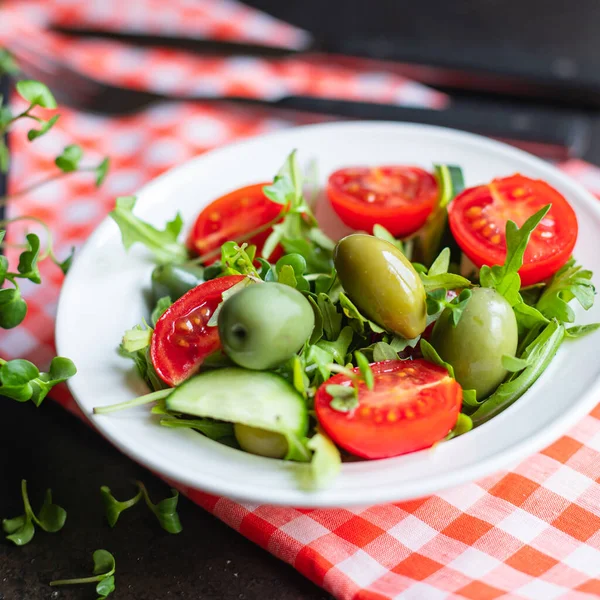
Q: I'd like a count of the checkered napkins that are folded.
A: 1